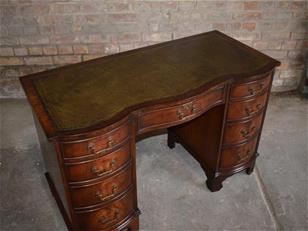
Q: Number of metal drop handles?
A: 9